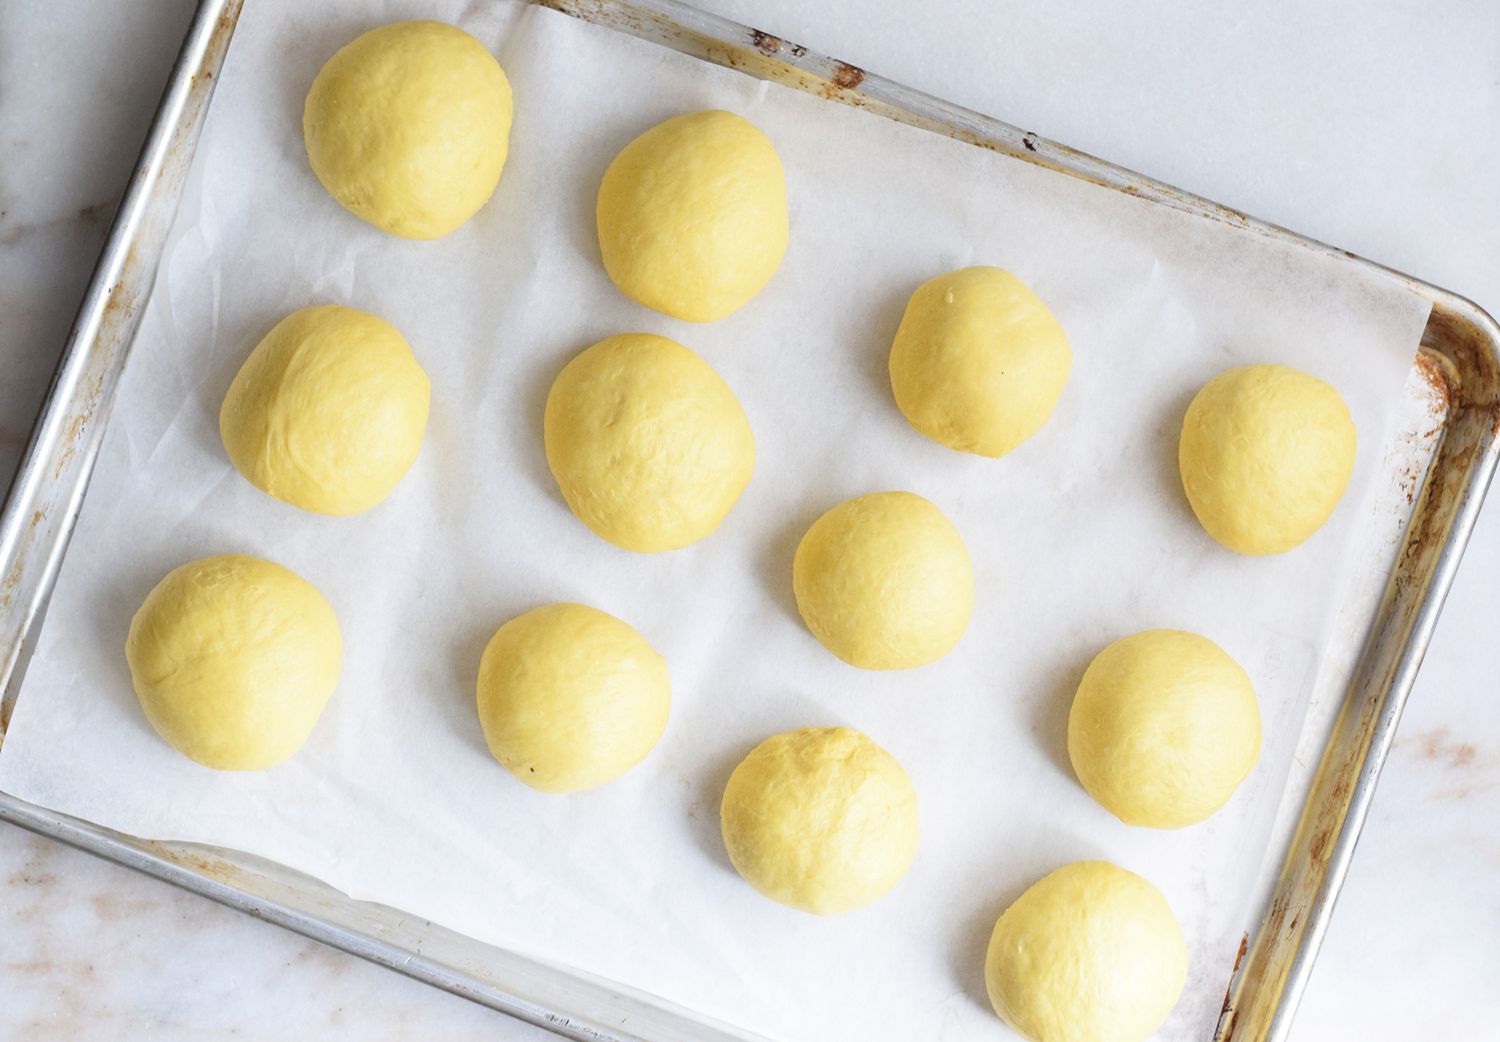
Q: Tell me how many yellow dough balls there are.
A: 12